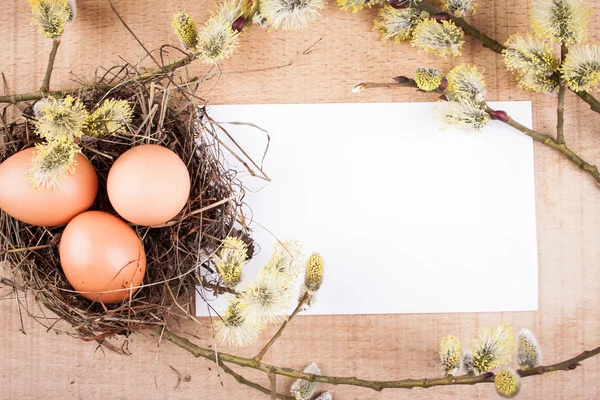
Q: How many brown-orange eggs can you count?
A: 3